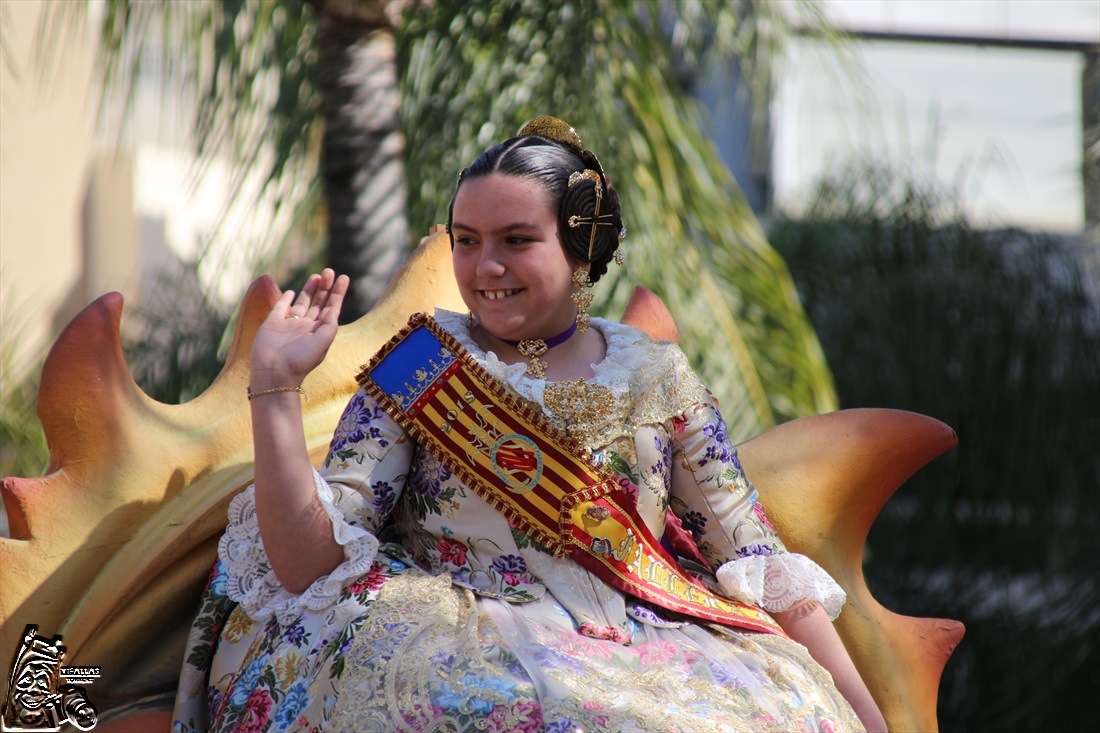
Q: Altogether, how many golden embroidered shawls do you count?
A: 1